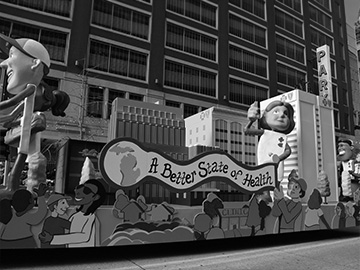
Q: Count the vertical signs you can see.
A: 1